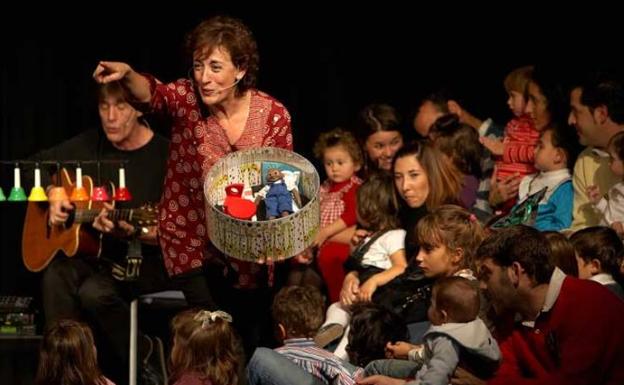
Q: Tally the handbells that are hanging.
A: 7